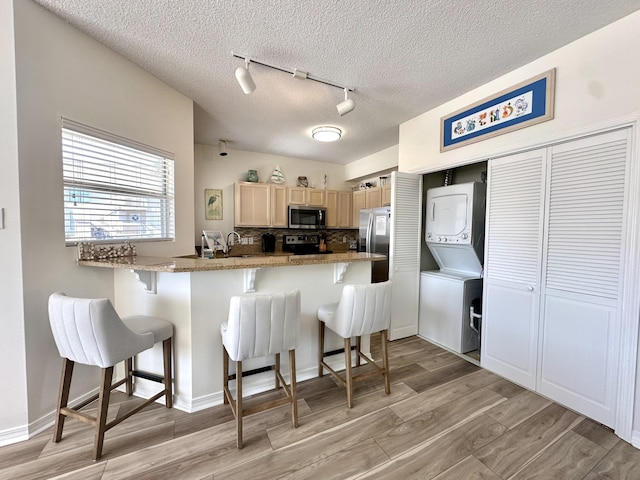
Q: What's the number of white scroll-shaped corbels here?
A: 3